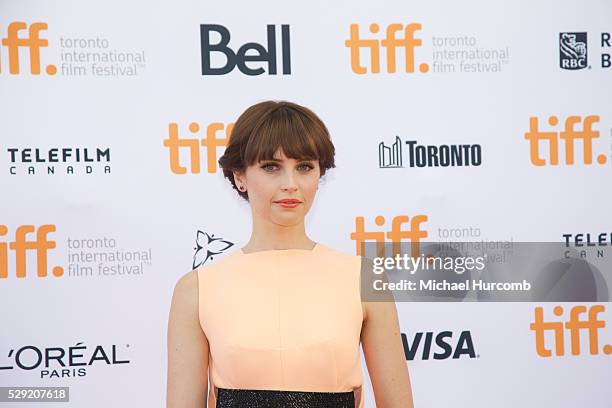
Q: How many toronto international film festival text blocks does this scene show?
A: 4